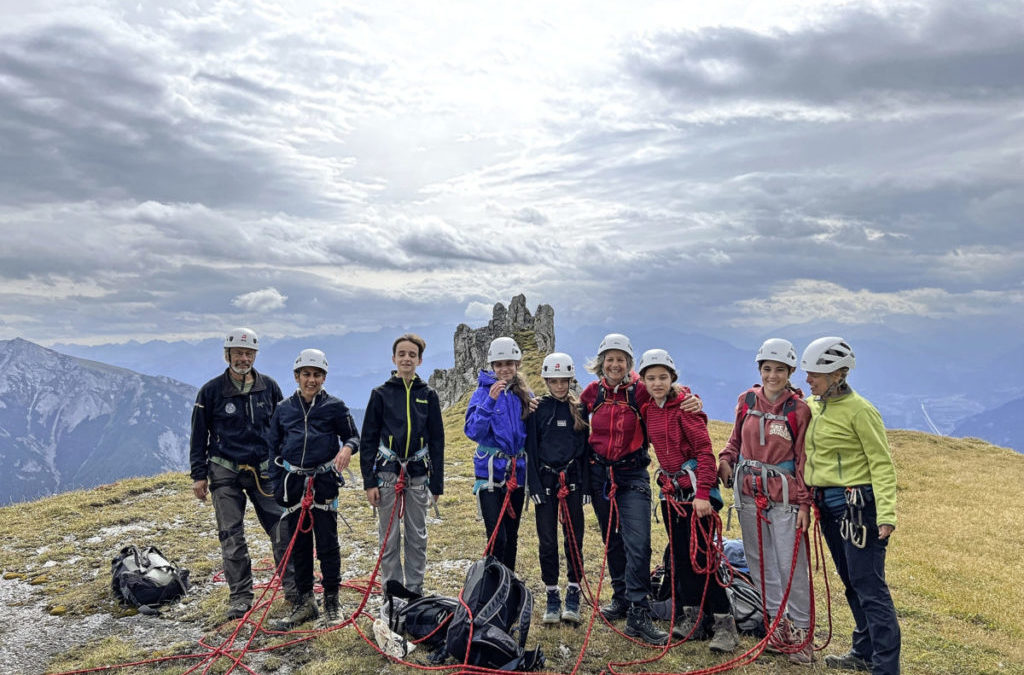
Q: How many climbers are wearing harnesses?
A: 9